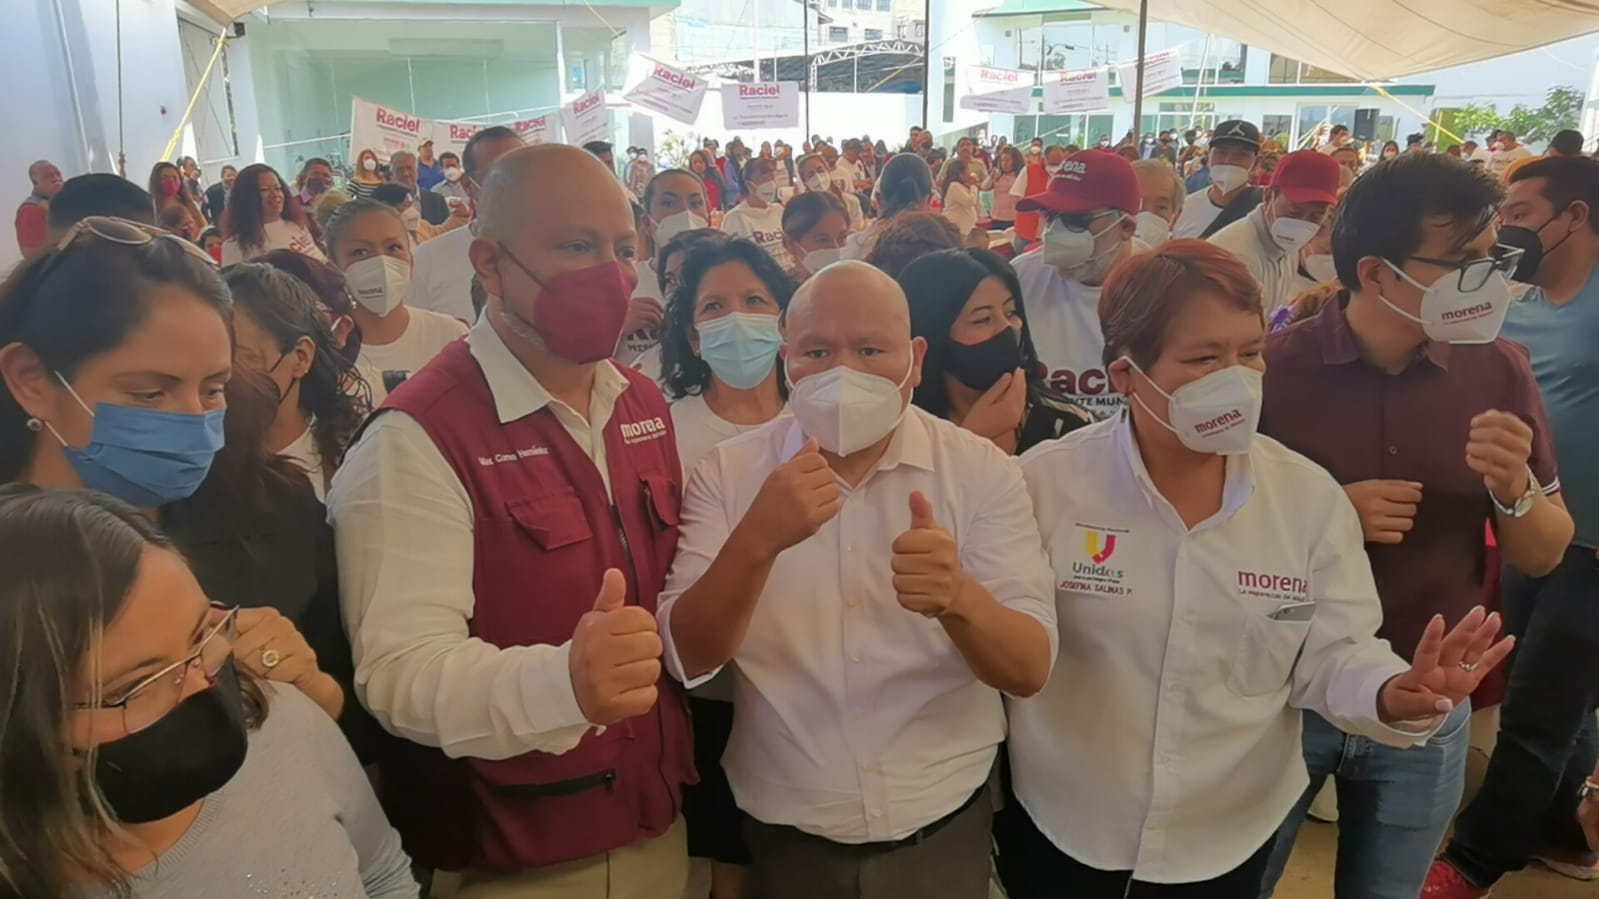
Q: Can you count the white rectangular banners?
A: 9